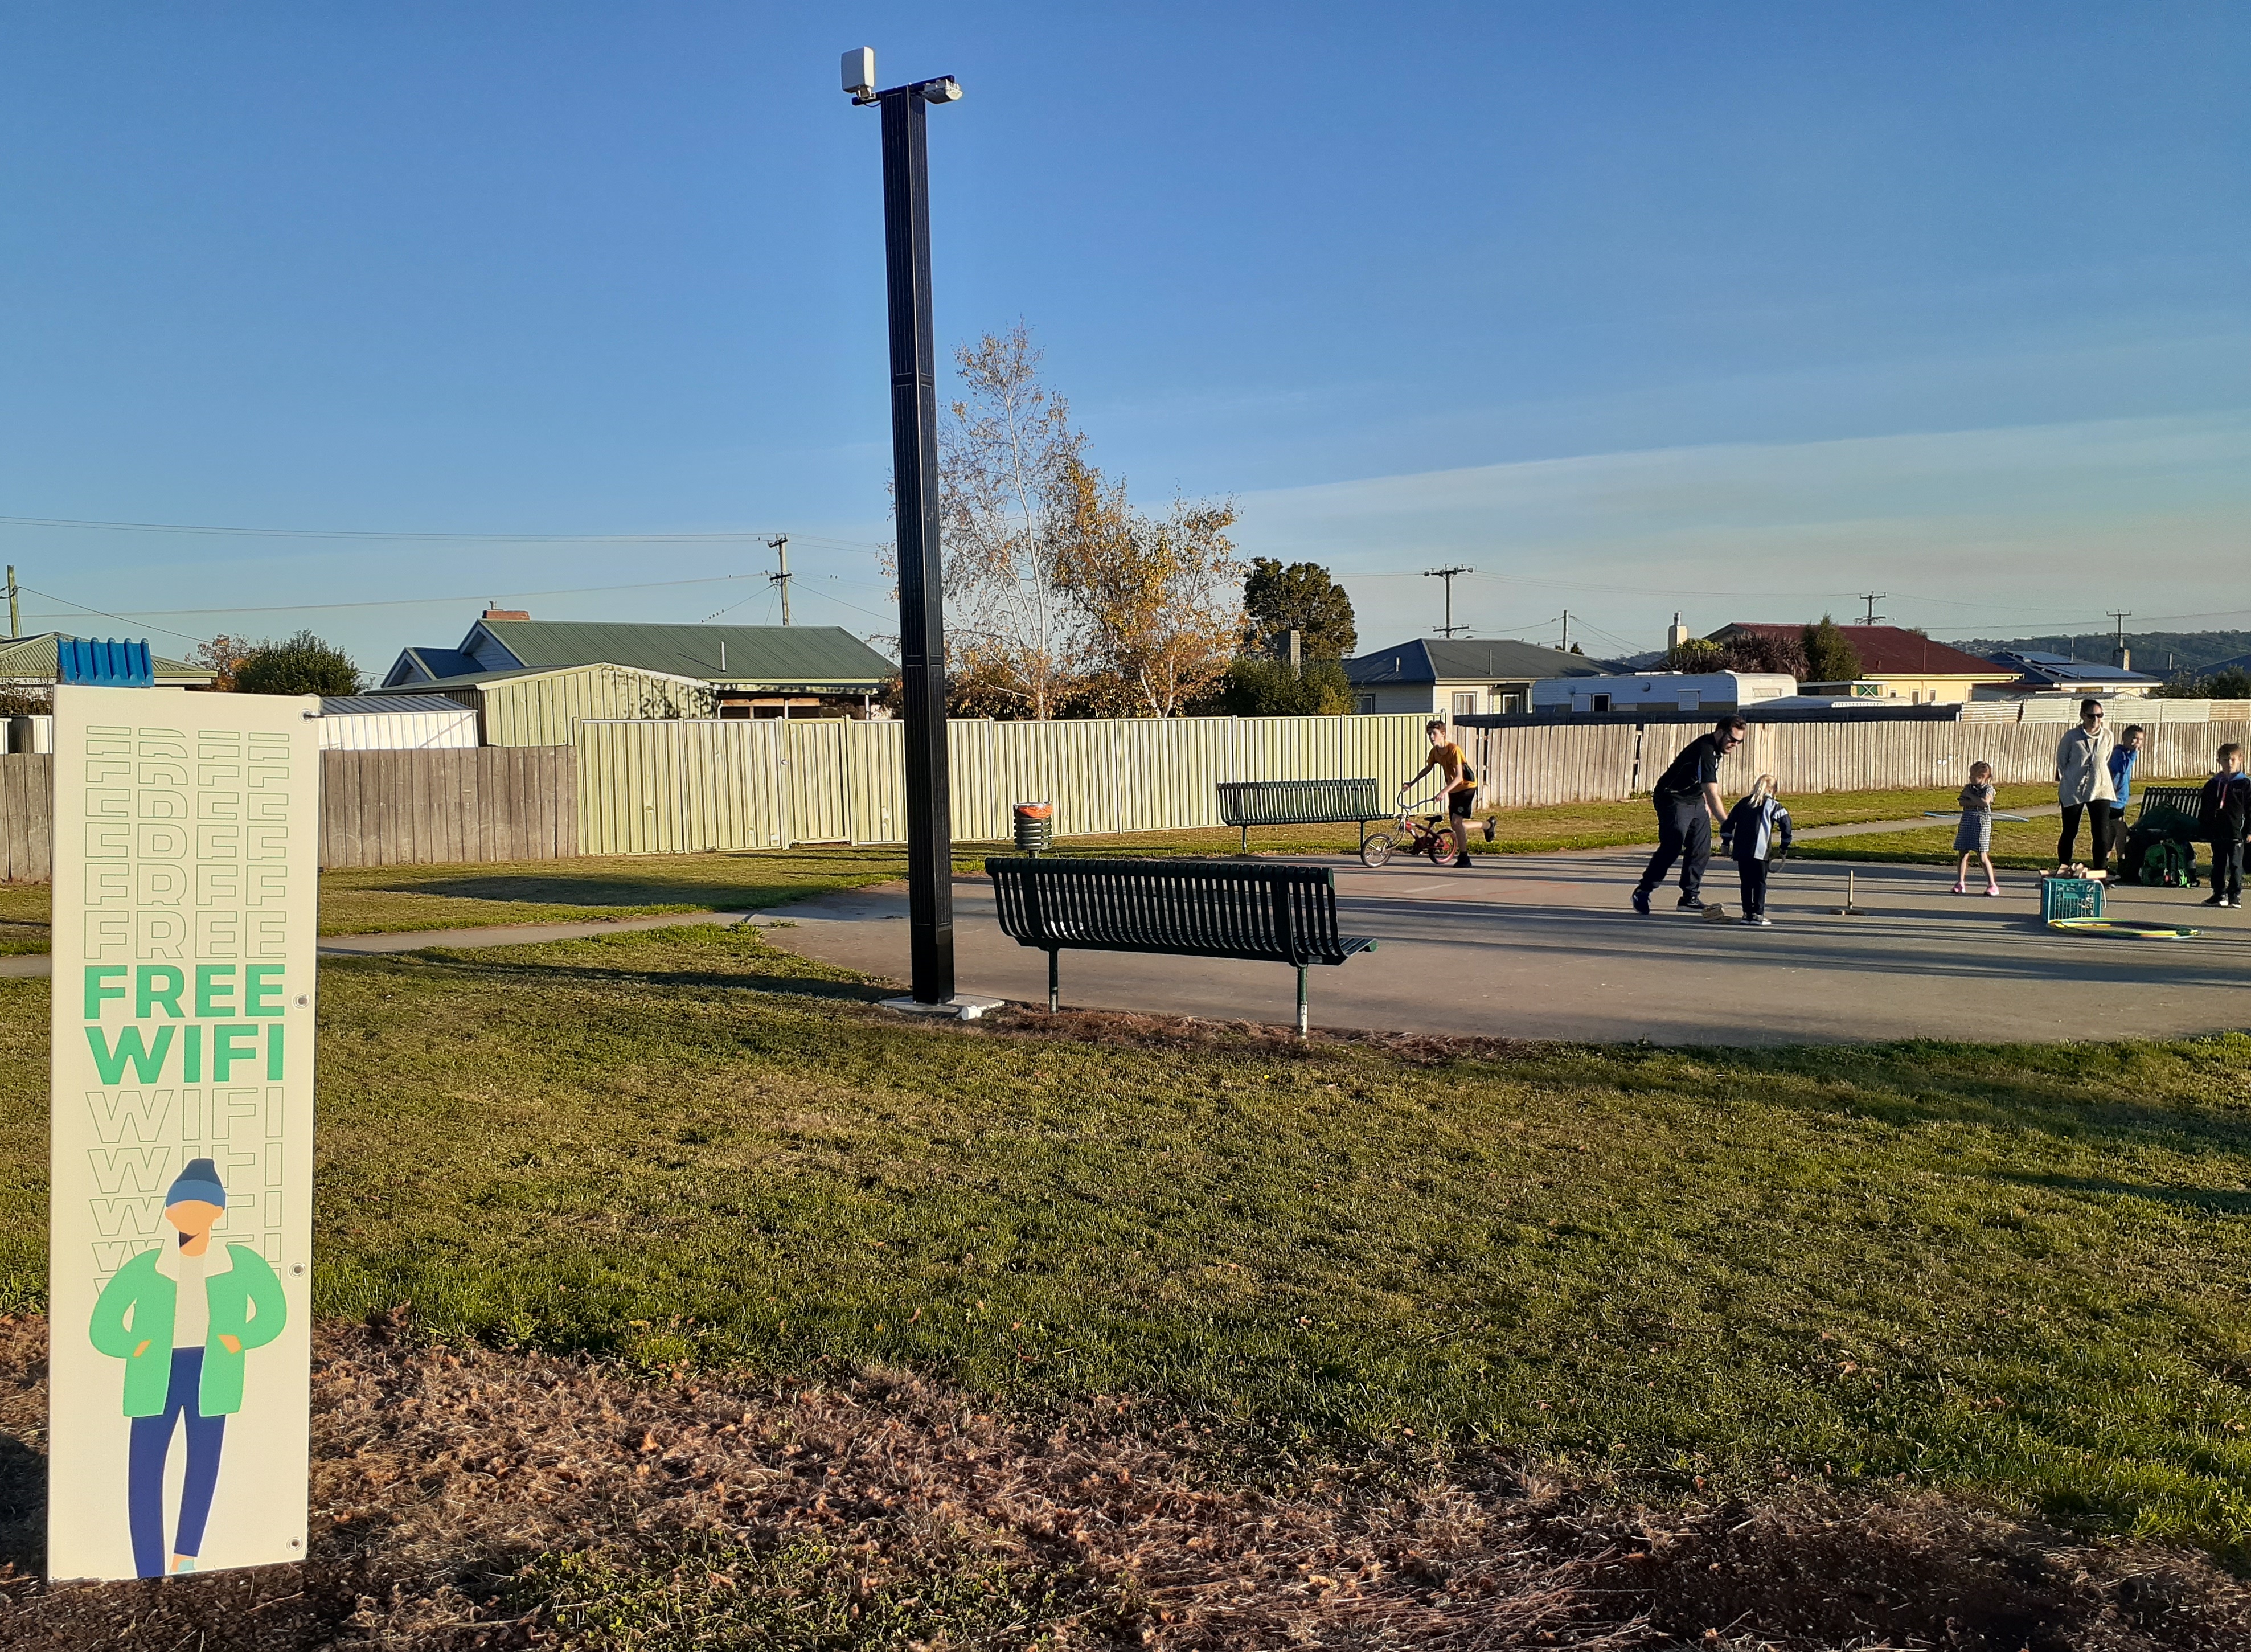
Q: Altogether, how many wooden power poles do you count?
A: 6